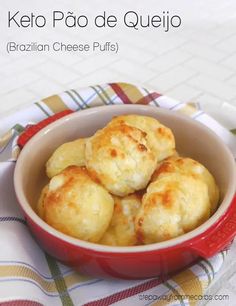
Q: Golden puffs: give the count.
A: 7